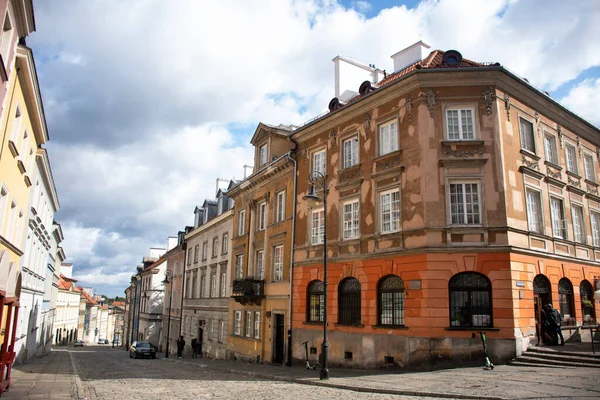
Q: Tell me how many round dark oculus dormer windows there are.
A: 3